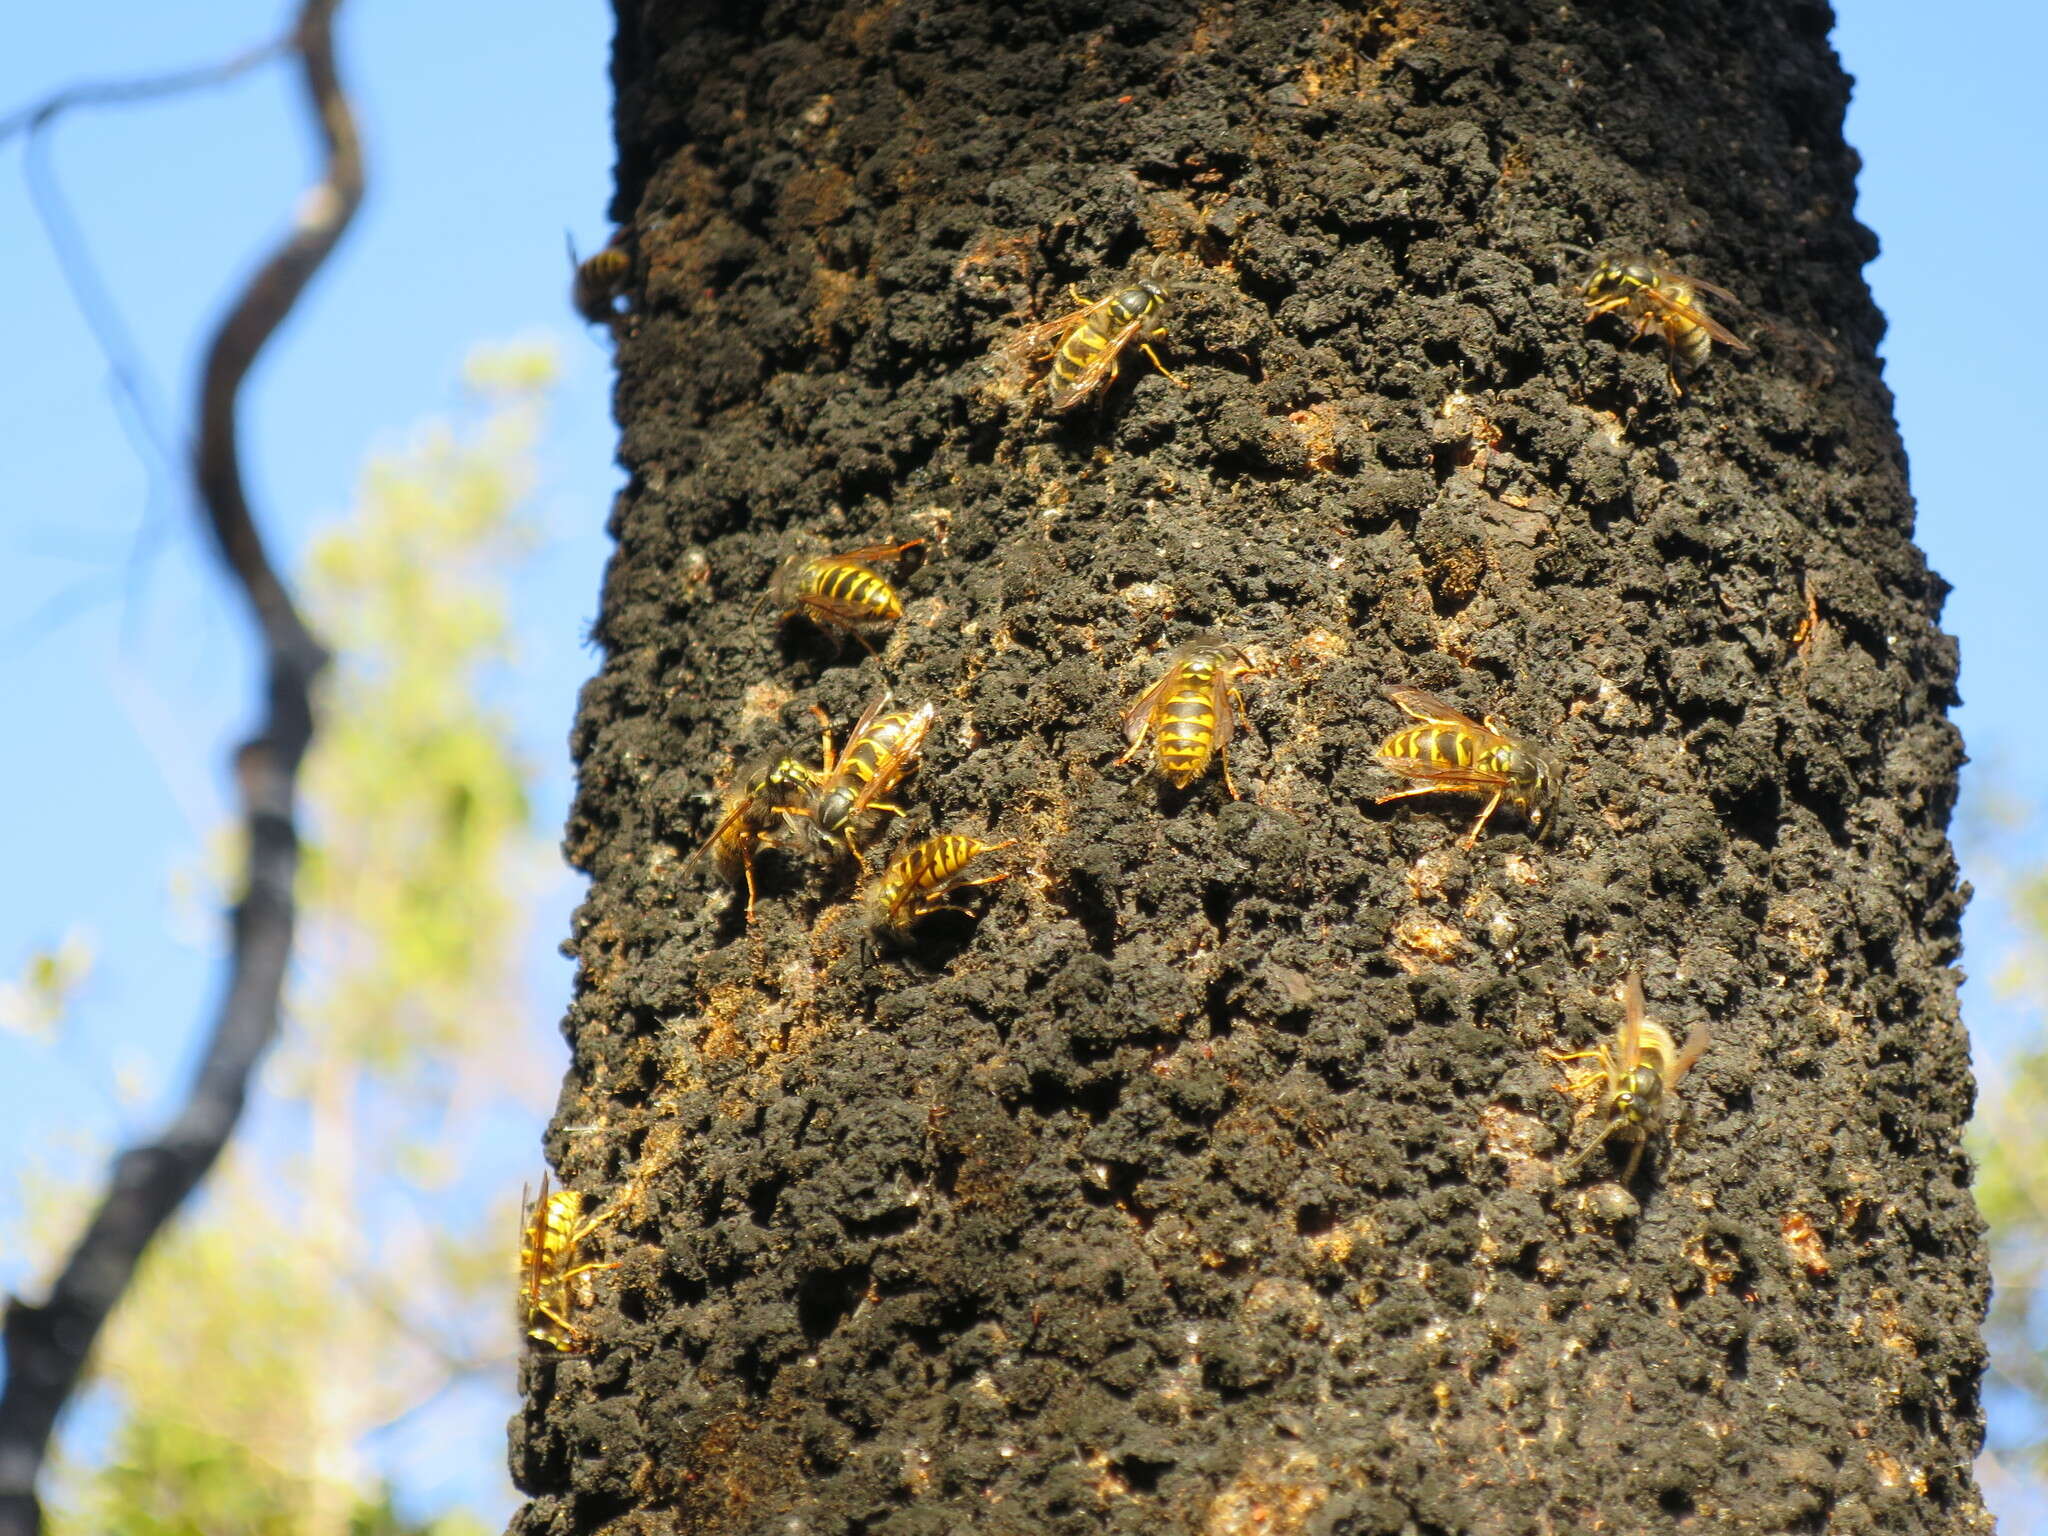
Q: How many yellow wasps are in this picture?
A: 11